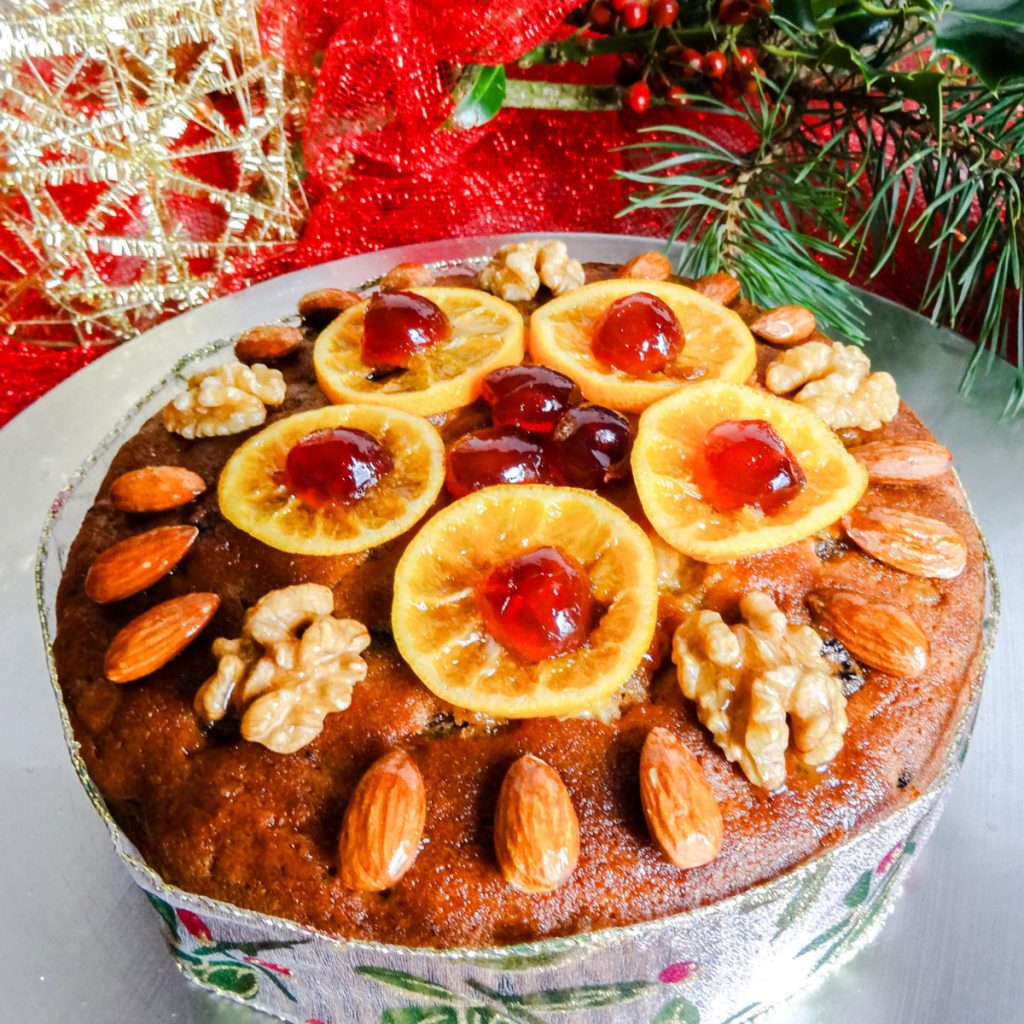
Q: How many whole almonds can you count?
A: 15